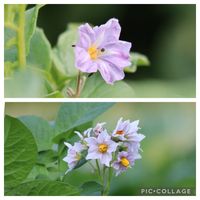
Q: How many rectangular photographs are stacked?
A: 2